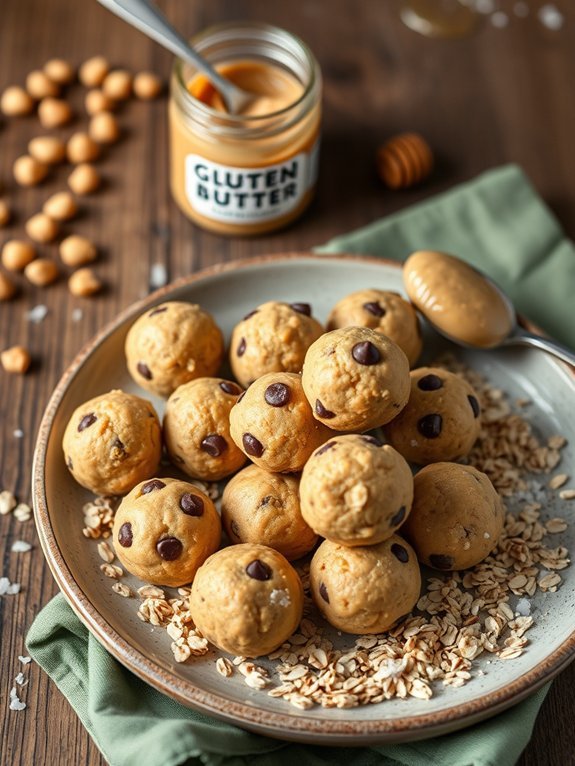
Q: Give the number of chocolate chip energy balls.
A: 14